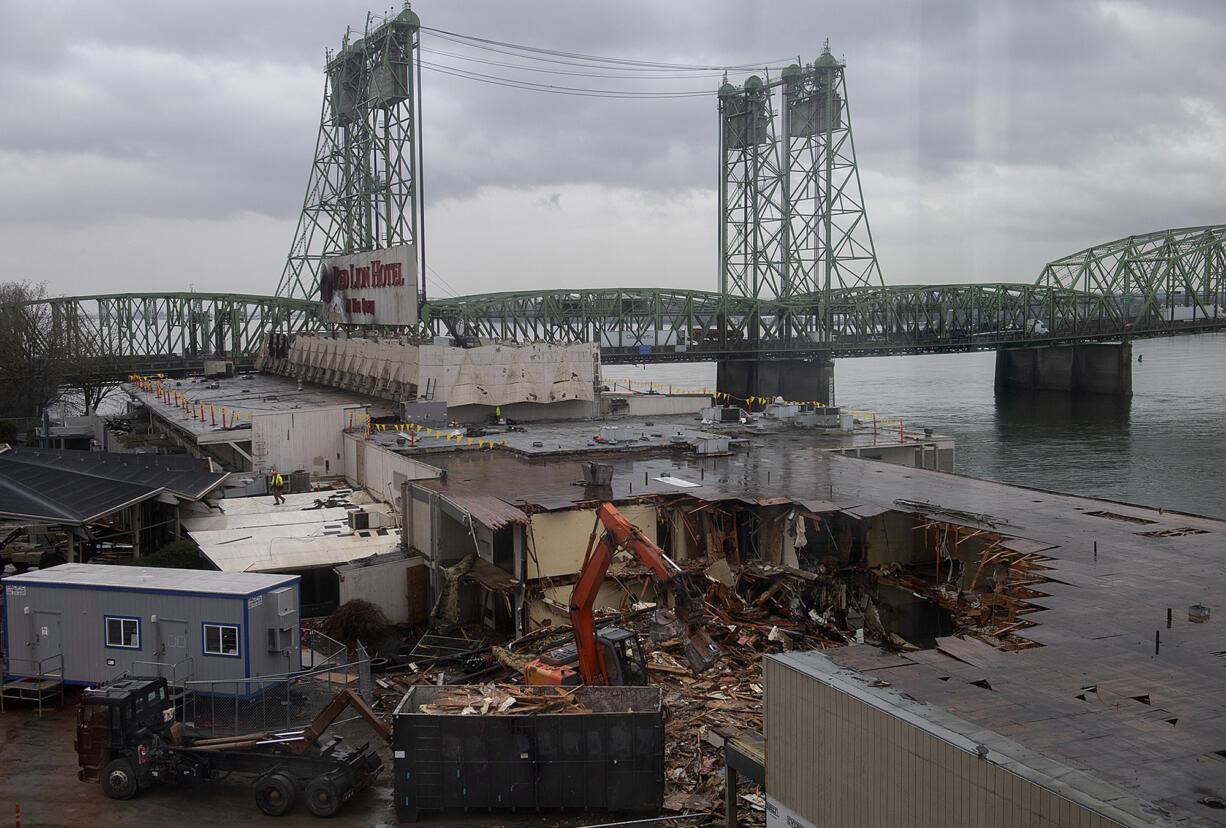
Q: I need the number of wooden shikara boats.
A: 0